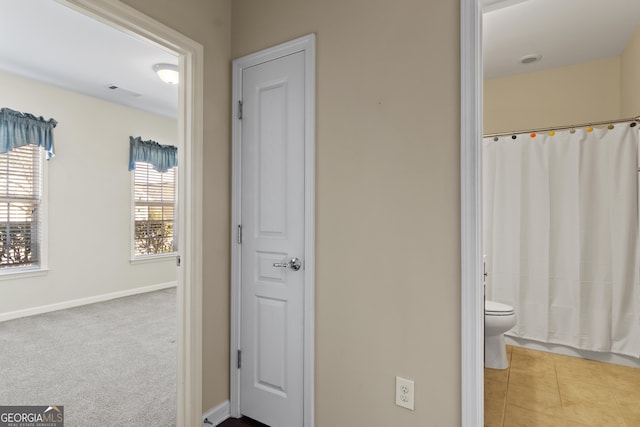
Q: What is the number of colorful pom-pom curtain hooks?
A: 8